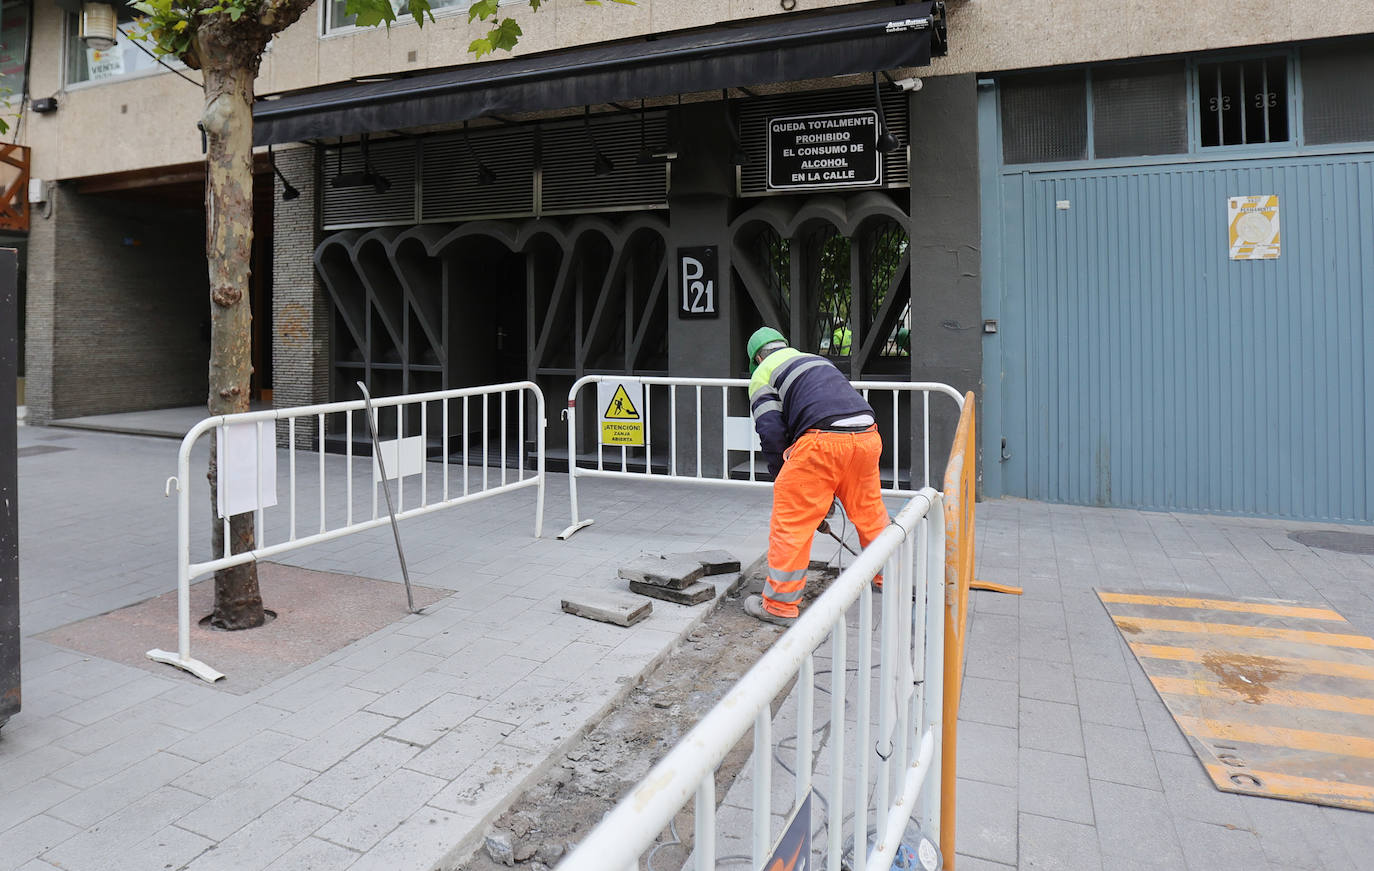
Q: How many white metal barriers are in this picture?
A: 3